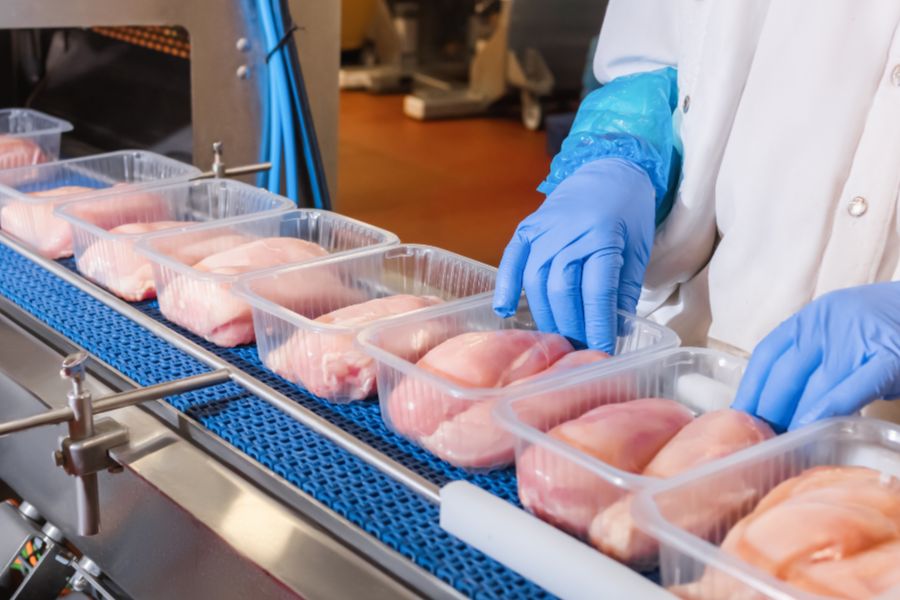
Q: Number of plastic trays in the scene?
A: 8